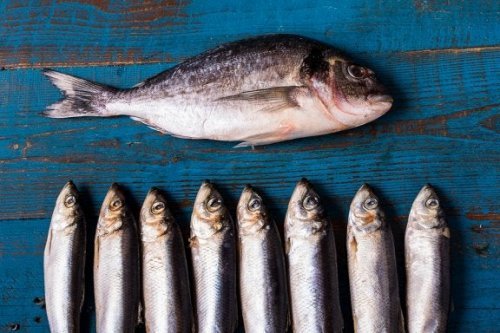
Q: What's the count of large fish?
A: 1